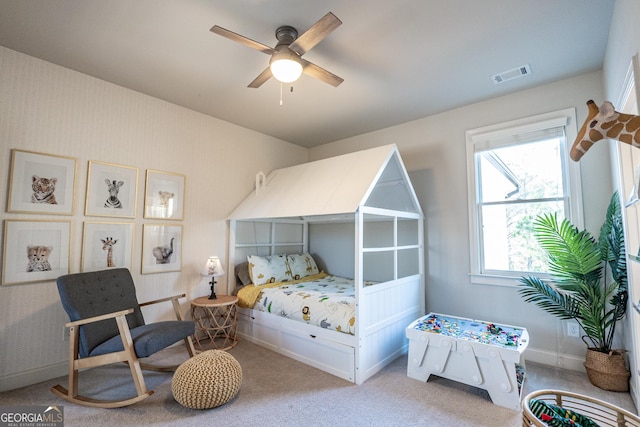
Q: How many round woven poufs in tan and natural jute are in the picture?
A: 1